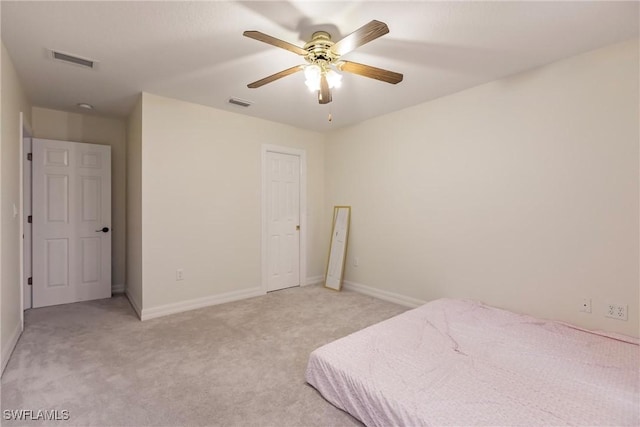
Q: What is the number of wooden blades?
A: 5